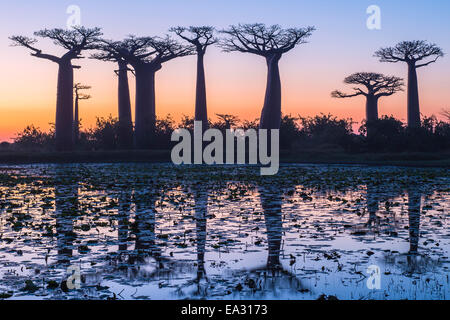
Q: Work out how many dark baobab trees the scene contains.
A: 8